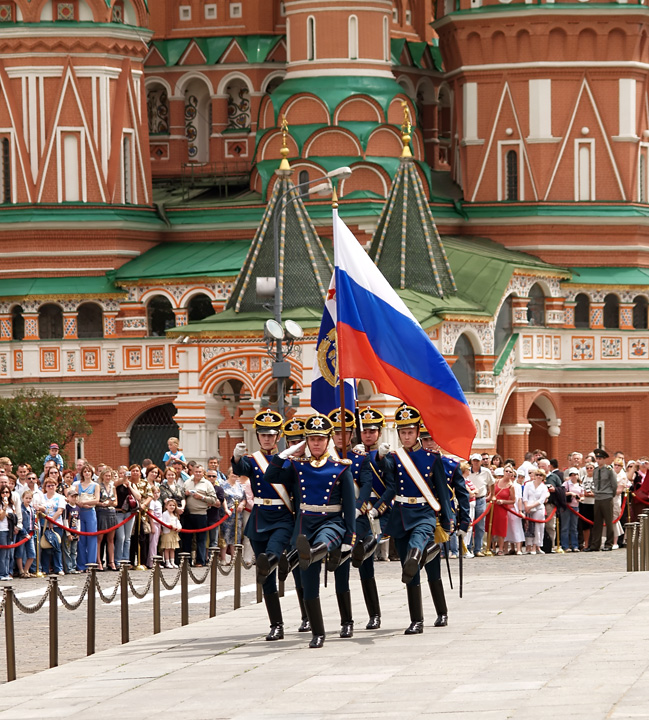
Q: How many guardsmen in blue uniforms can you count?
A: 7